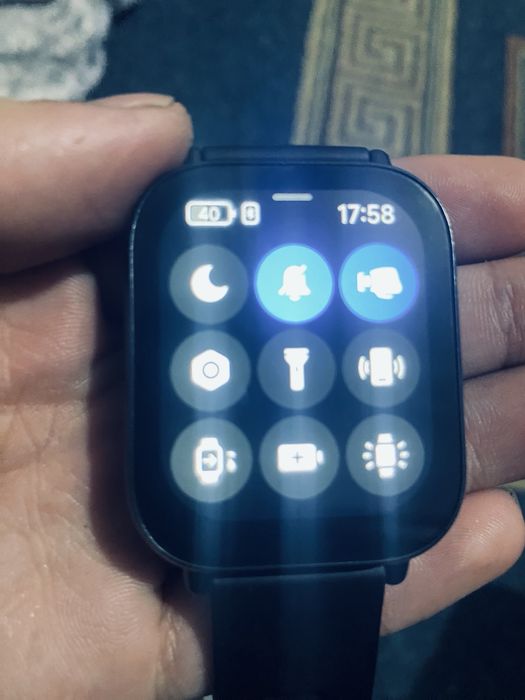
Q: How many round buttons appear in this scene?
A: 9